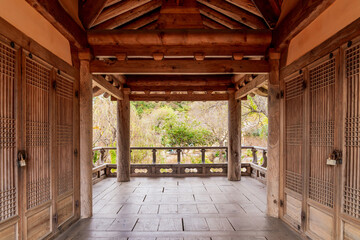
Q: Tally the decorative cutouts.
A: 6